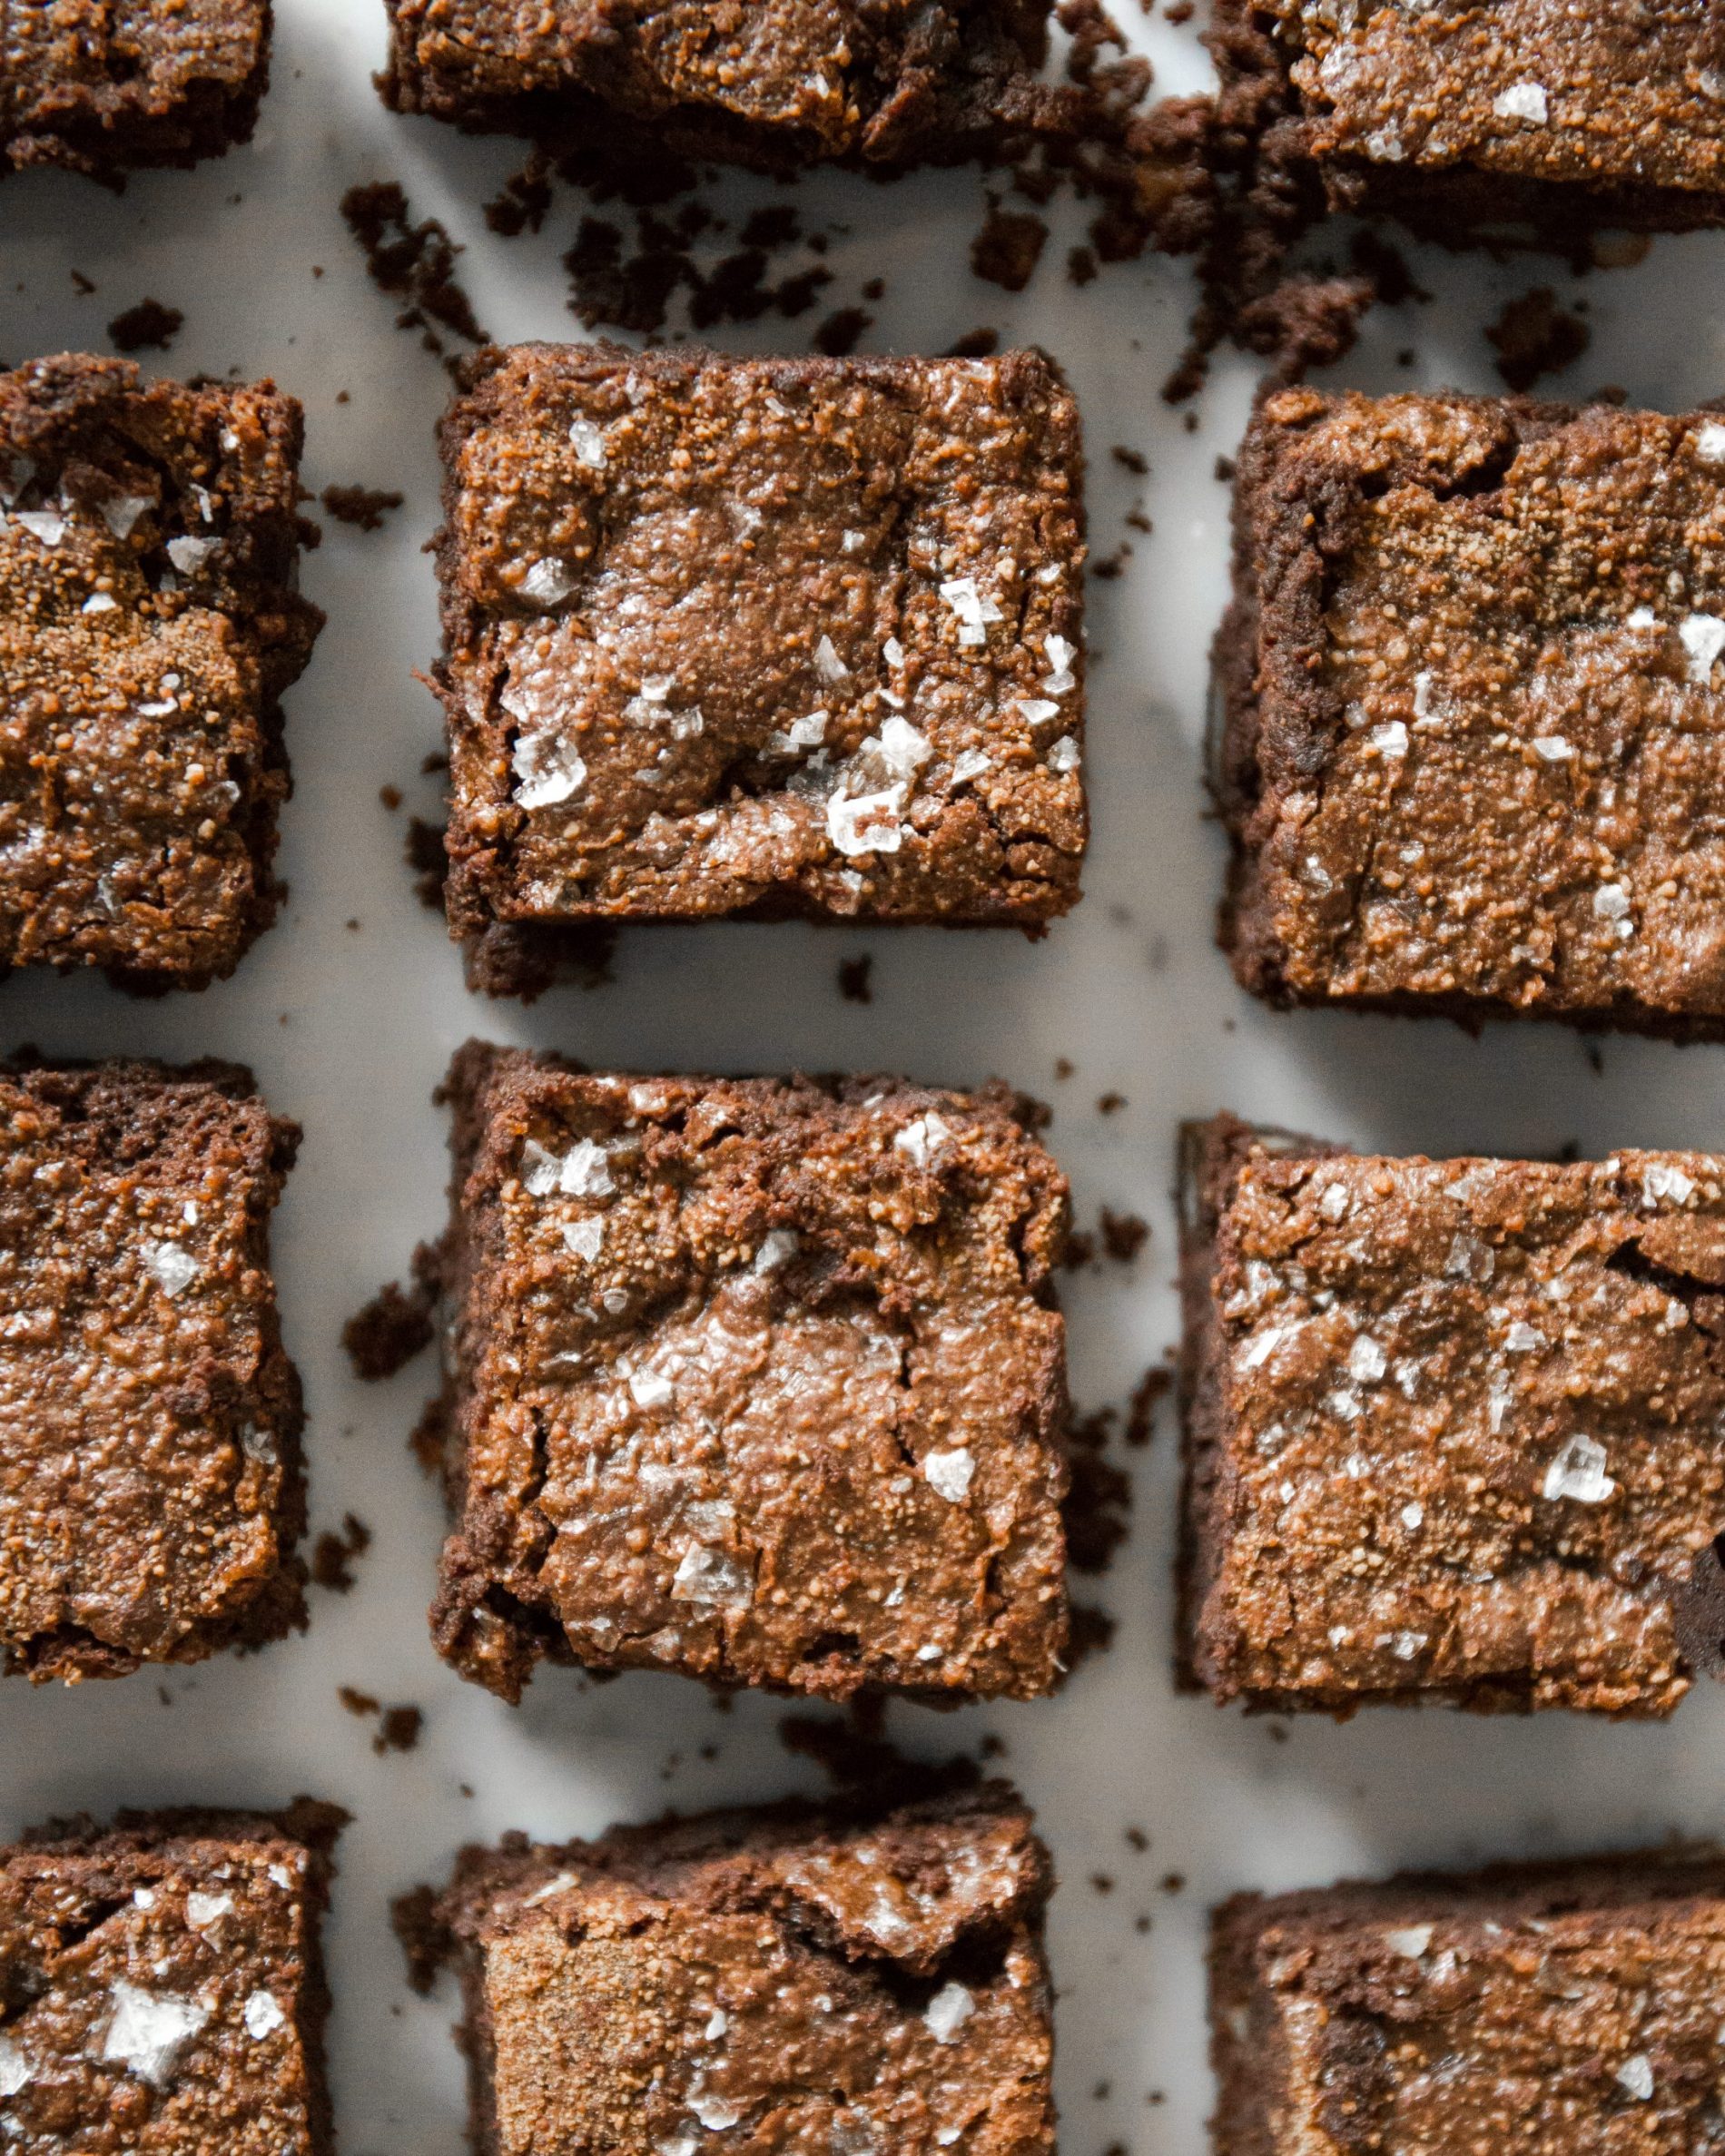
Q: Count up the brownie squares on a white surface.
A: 12